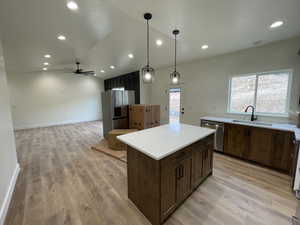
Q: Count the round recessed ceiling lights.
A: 11